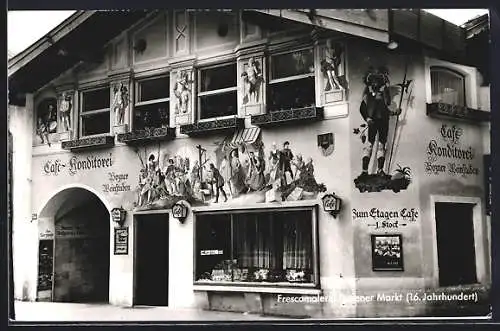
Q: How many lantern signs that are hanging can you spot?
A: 3